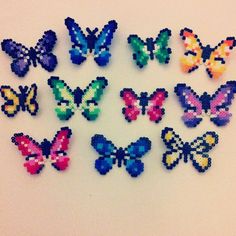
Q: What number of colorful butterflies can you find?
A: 11